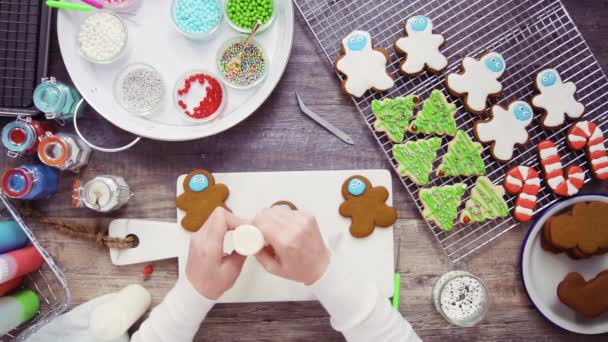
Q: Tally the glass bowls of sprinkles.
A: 7